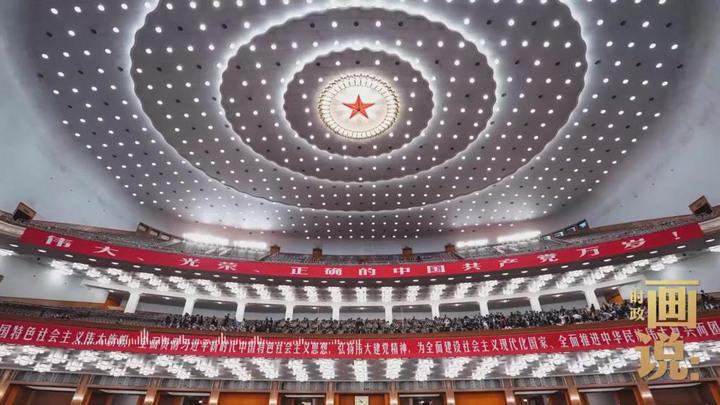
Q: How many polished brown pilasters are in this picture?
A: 12